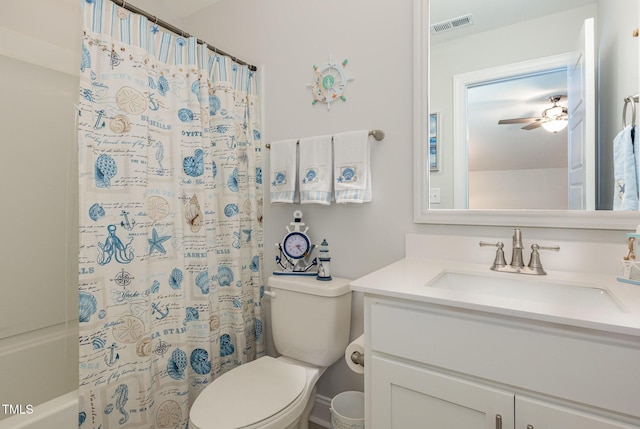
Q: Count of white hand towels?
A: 3